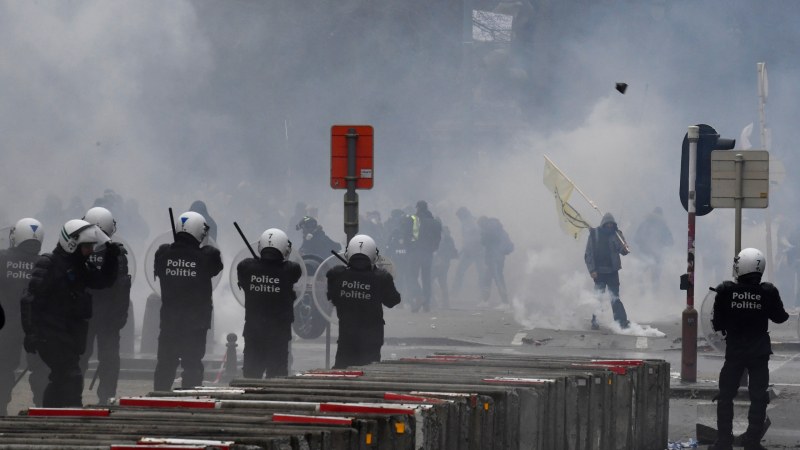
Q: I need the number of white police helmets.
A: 7